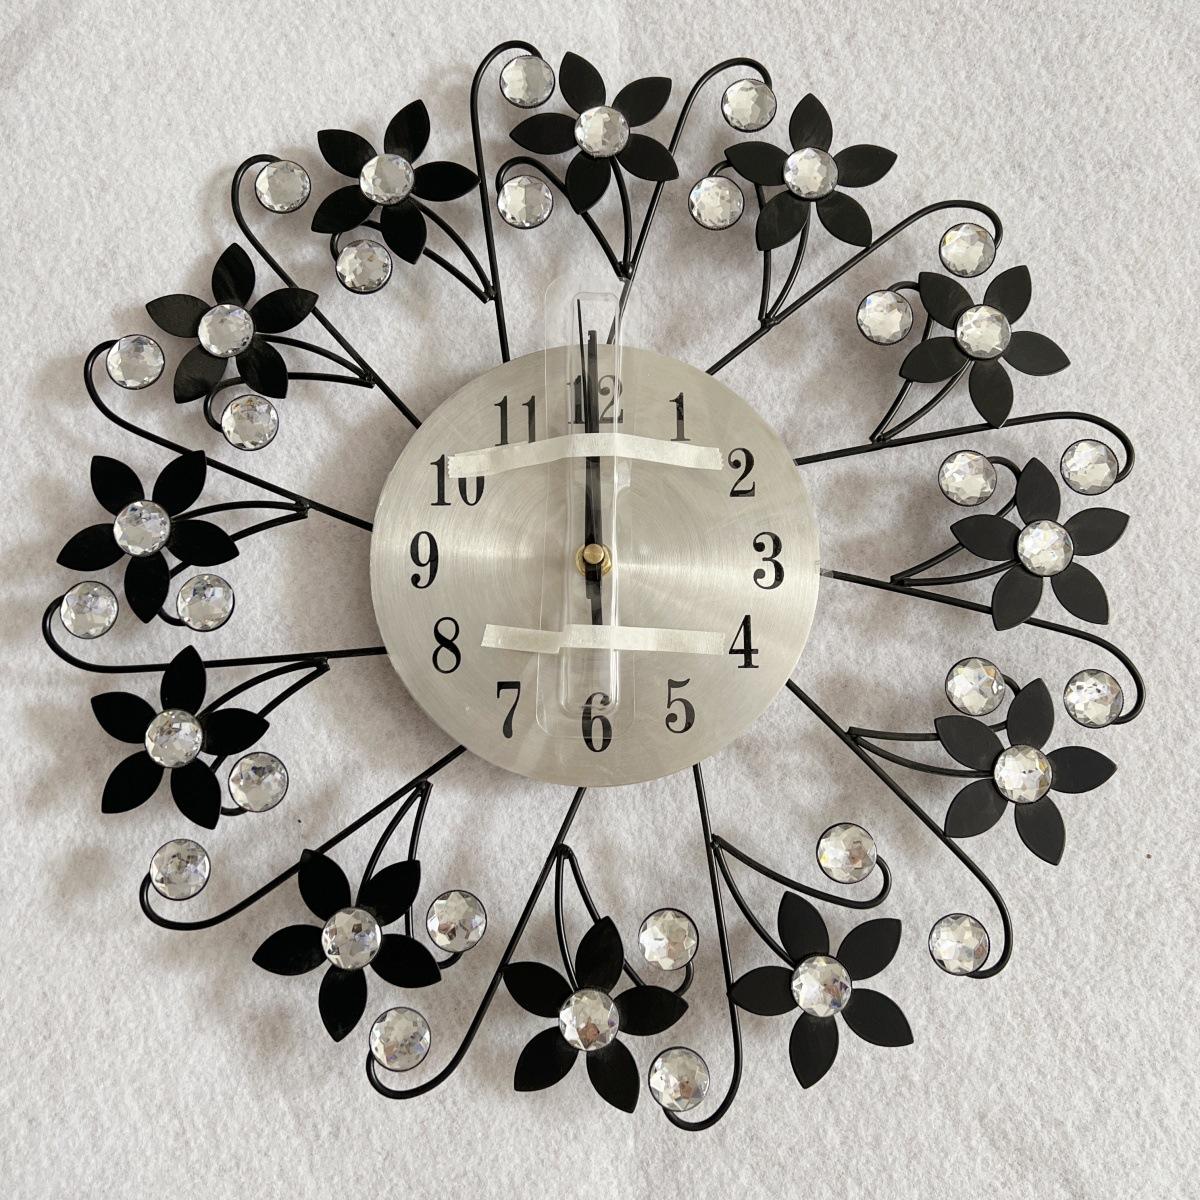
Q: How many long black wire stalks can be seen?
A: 12